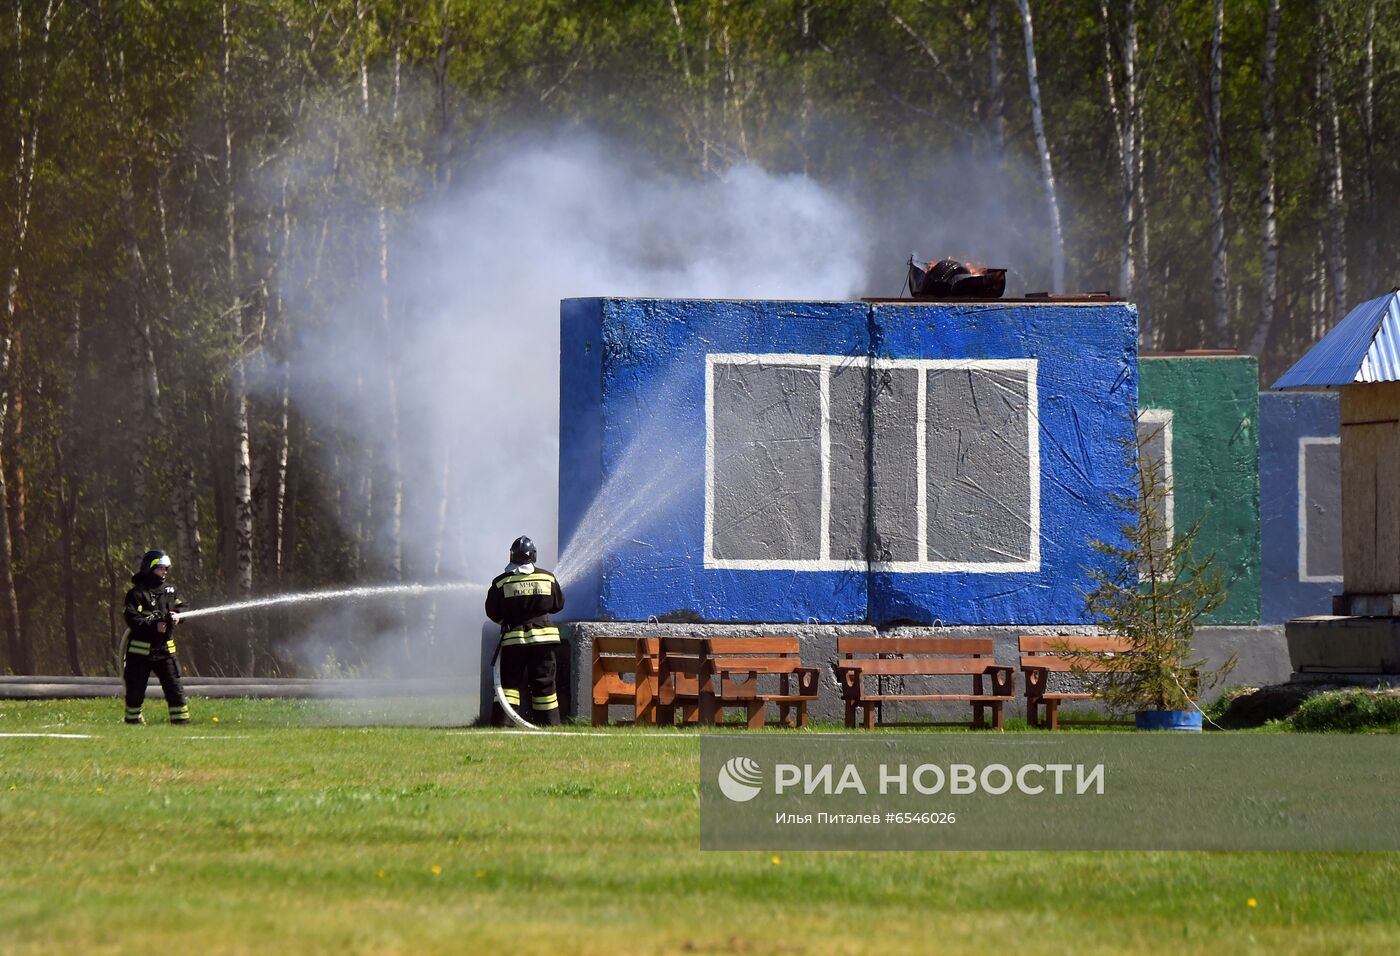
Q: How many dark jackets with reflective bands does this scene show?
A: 2